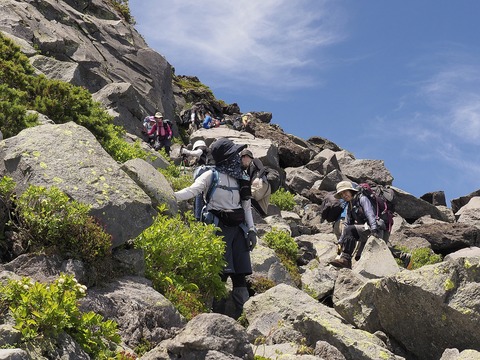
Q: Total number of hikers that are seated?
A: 1